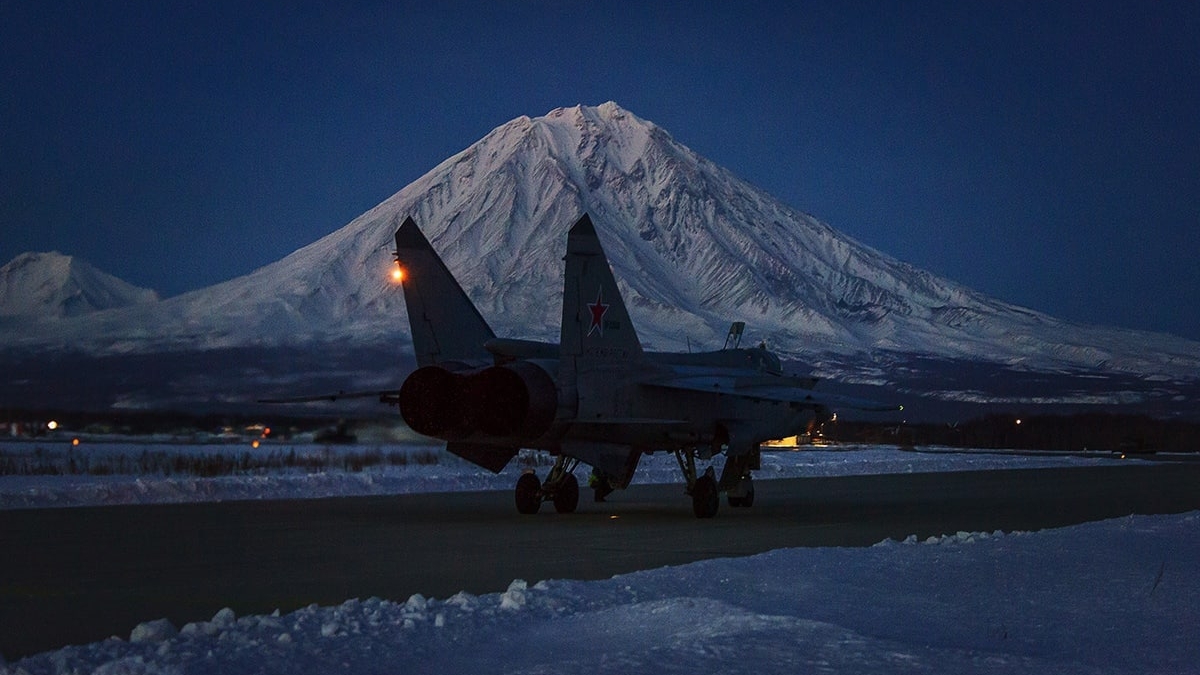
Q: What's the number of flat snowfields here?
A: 2